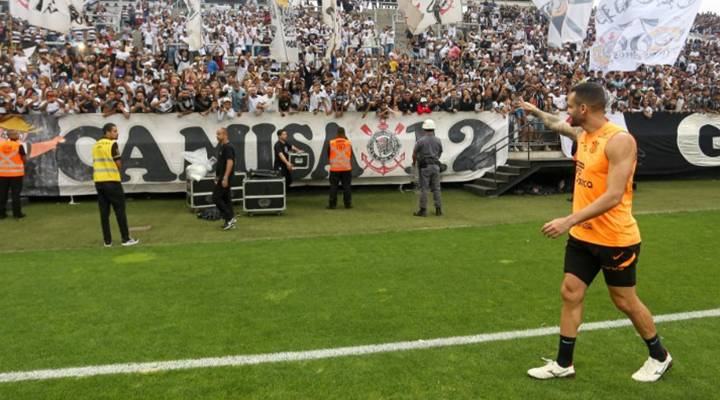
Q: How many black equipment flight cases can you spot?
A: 4